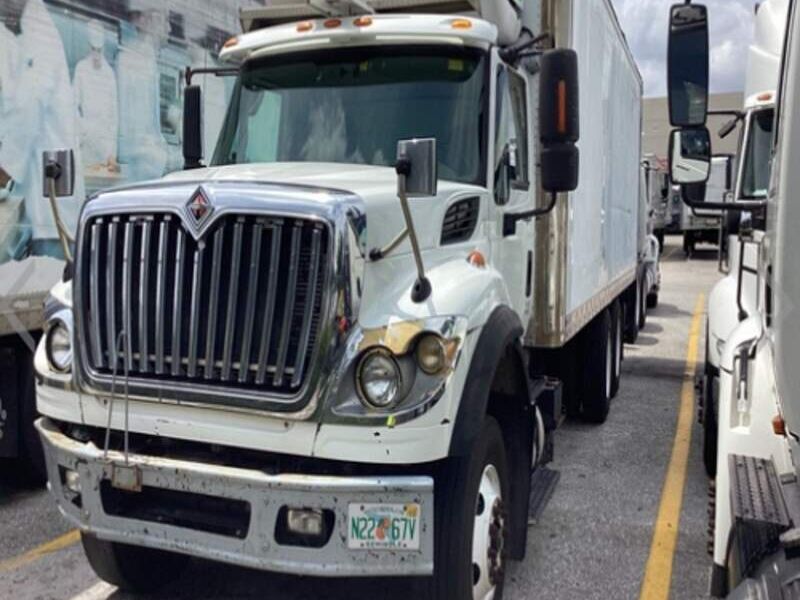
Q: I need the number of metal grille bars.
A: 13